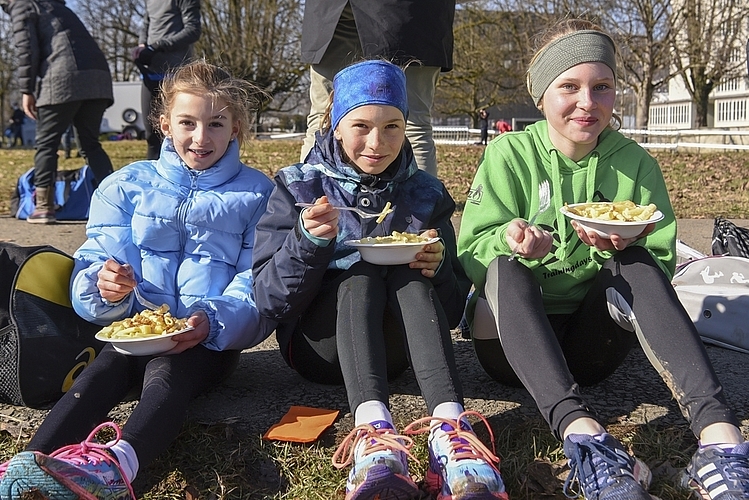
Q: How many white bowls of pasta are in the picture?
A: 3